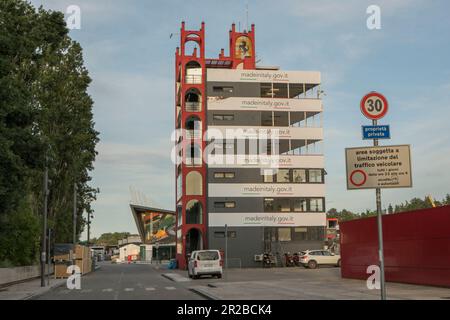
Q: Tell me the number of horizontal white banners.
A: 6